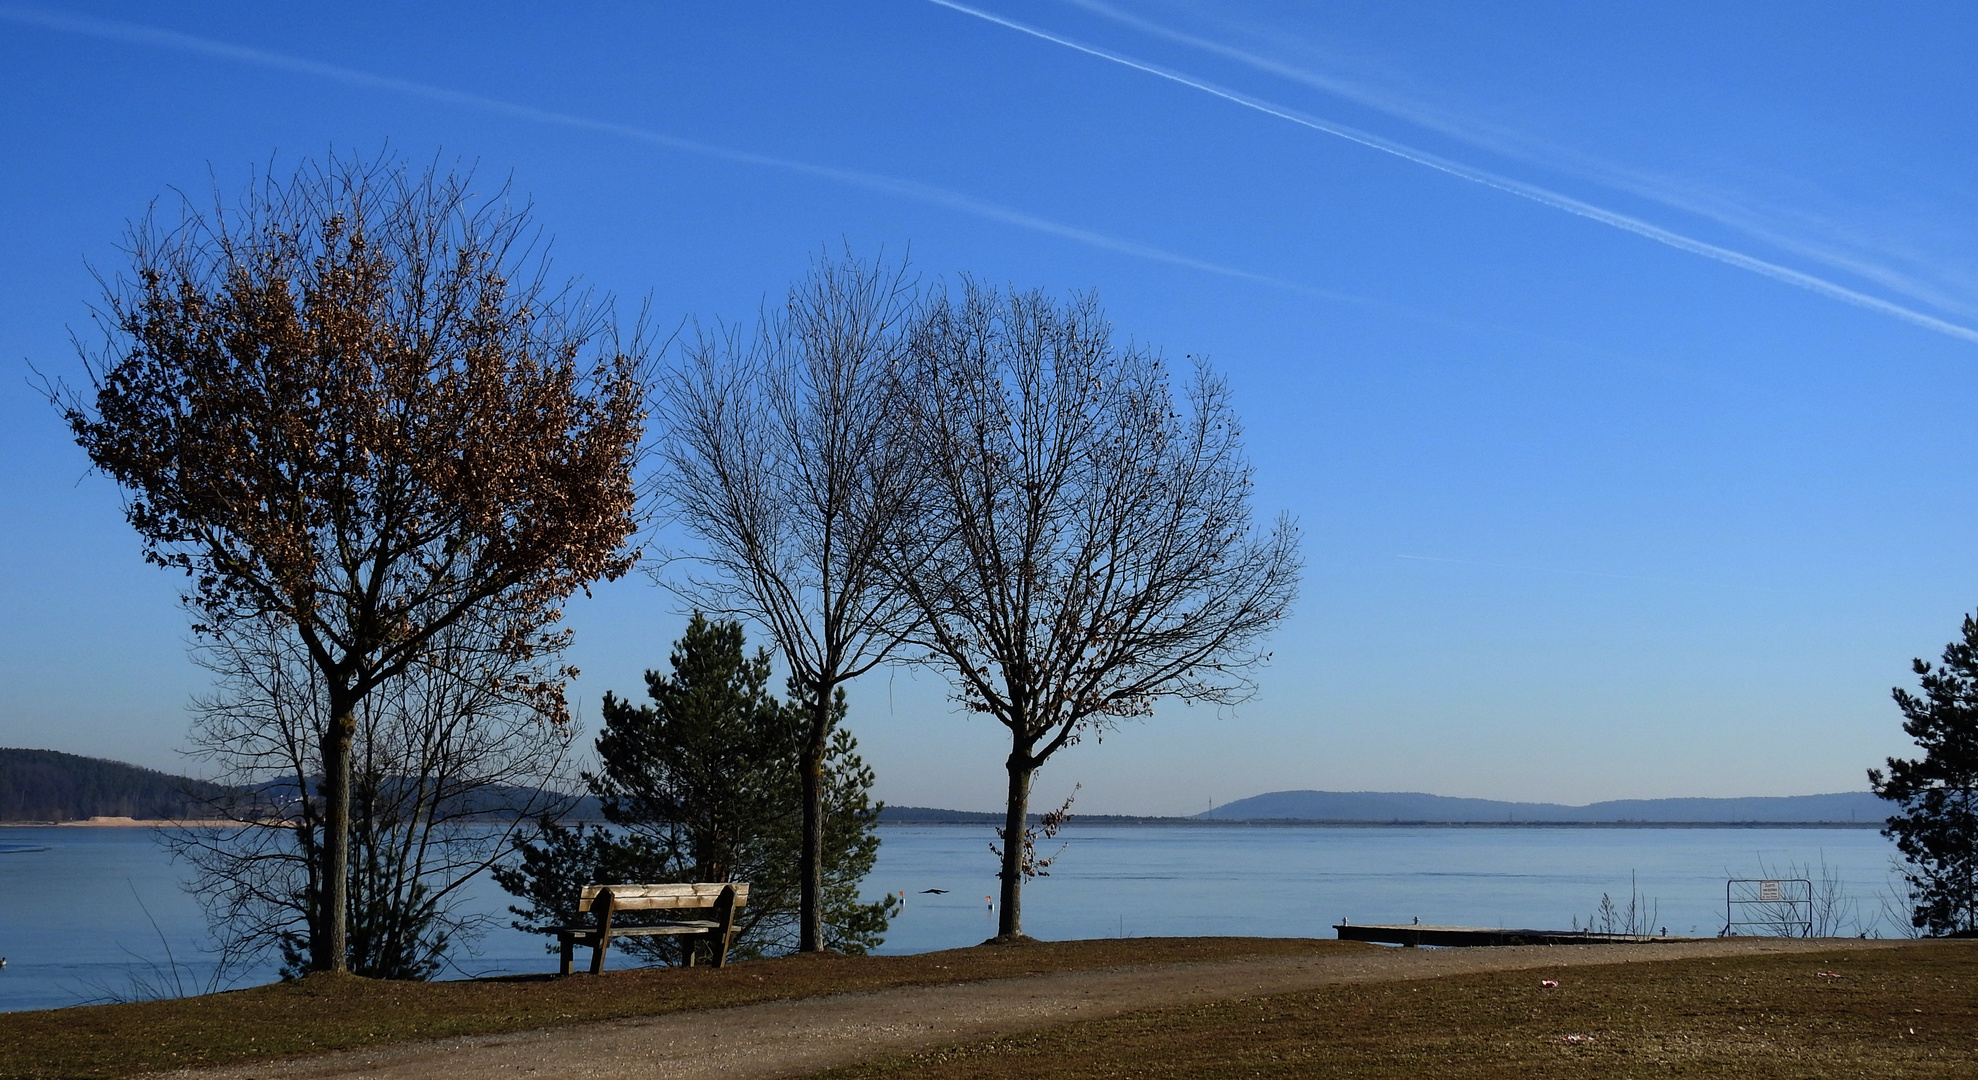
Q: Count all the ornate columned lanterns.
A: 0